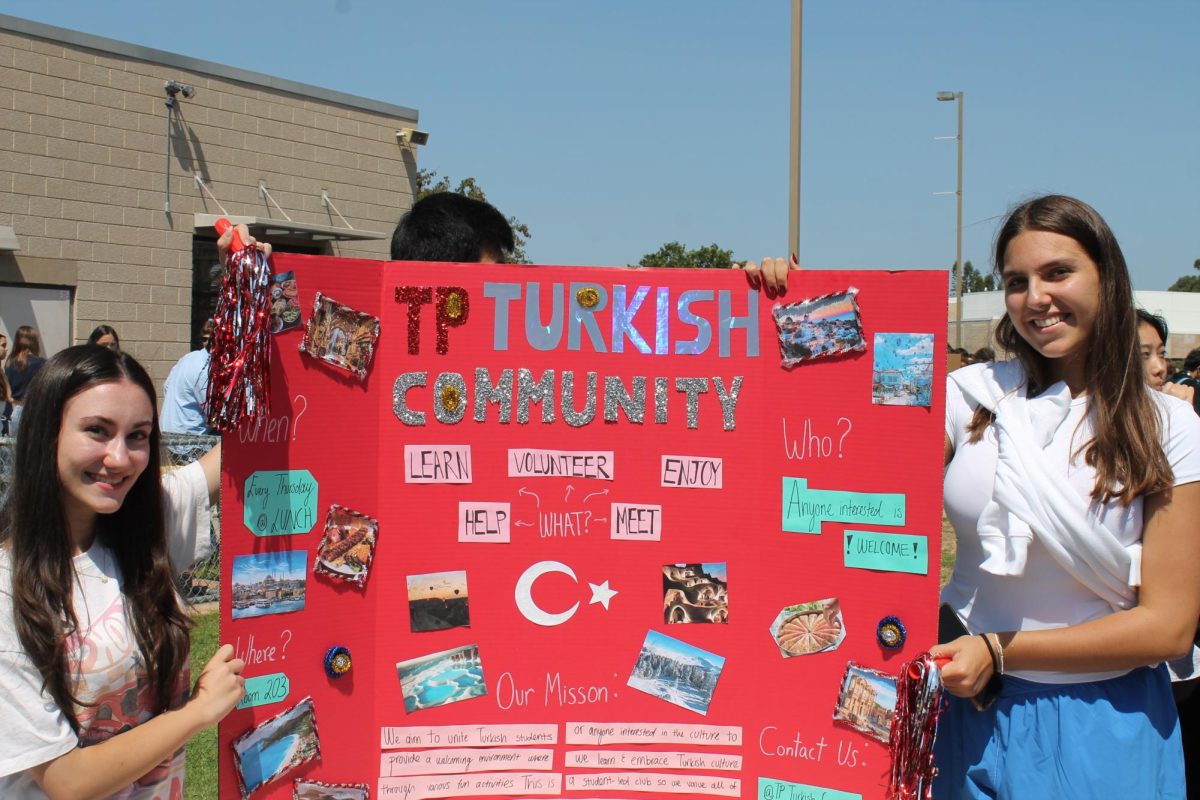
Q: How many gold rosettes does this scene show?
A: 3